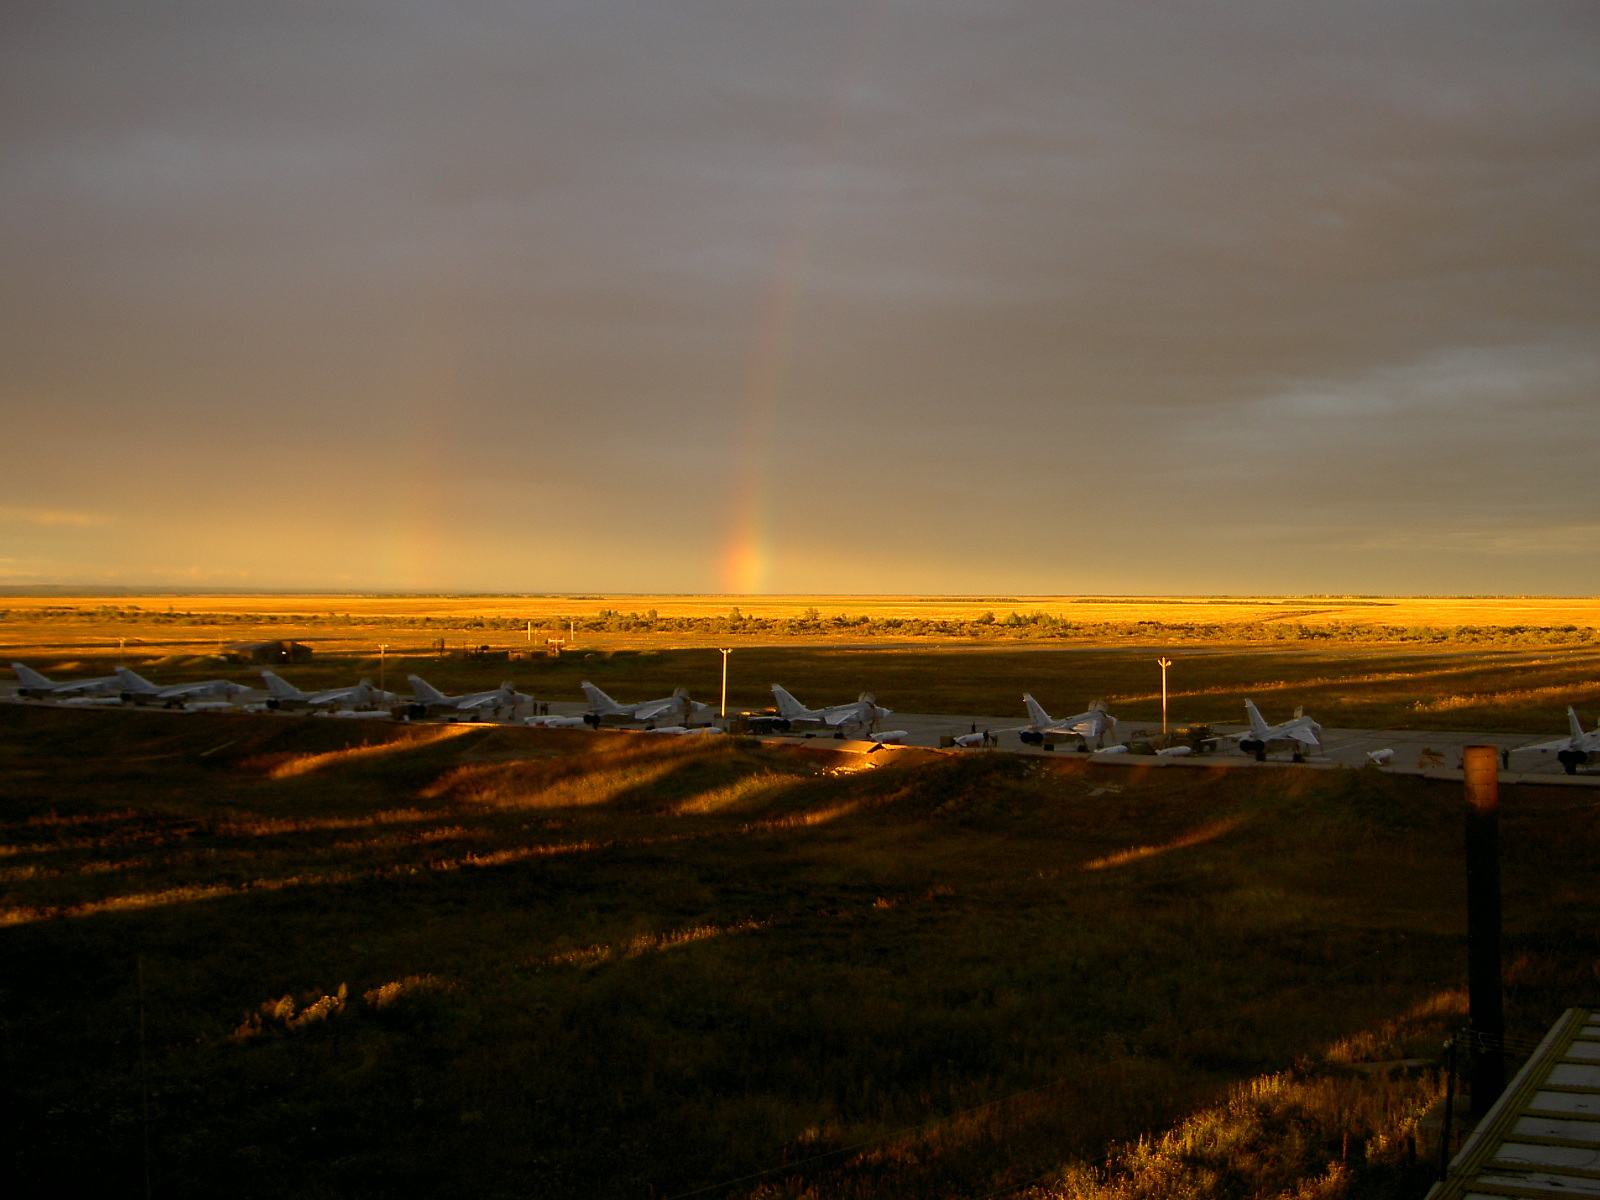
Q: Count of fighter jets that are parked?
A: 9